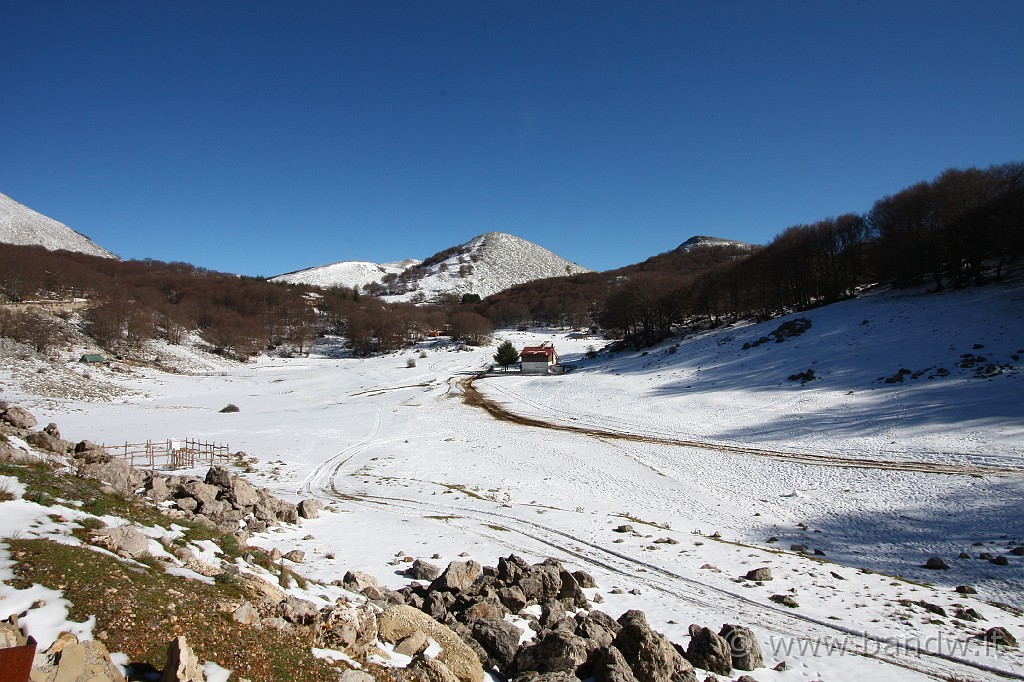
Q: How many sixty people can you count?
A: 0